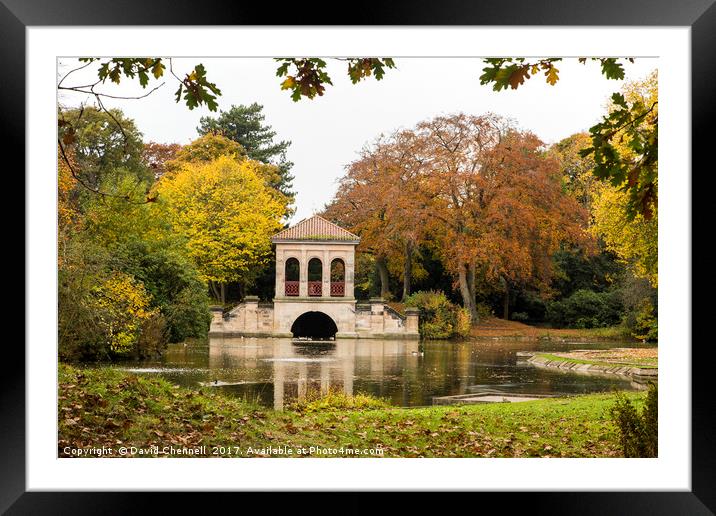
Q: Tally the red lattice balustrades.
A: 3